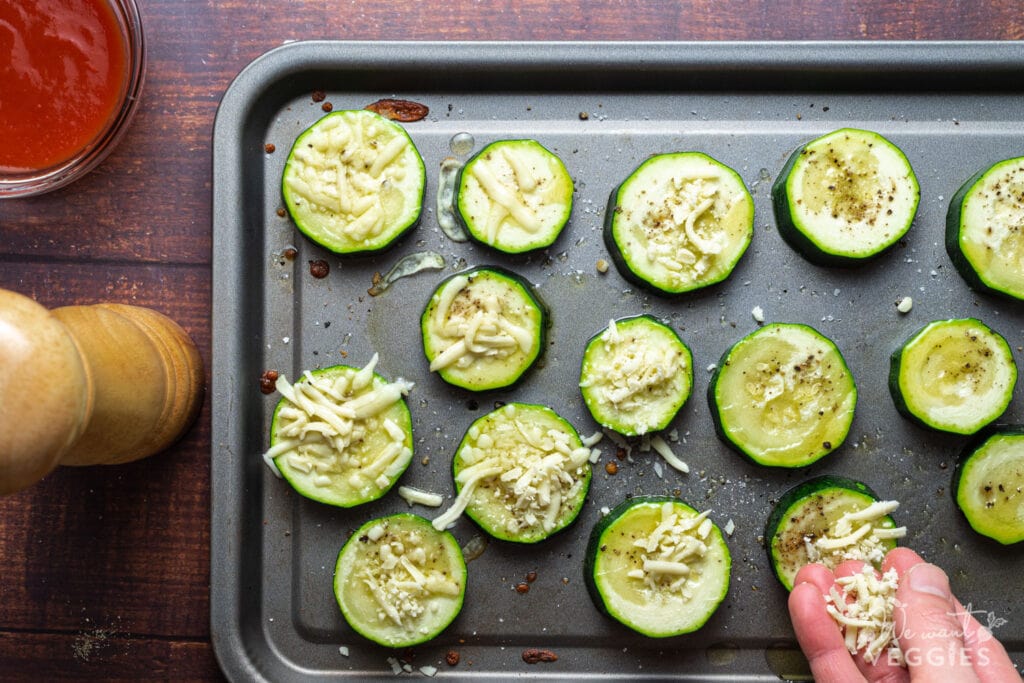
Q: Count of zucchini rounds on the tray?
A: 15